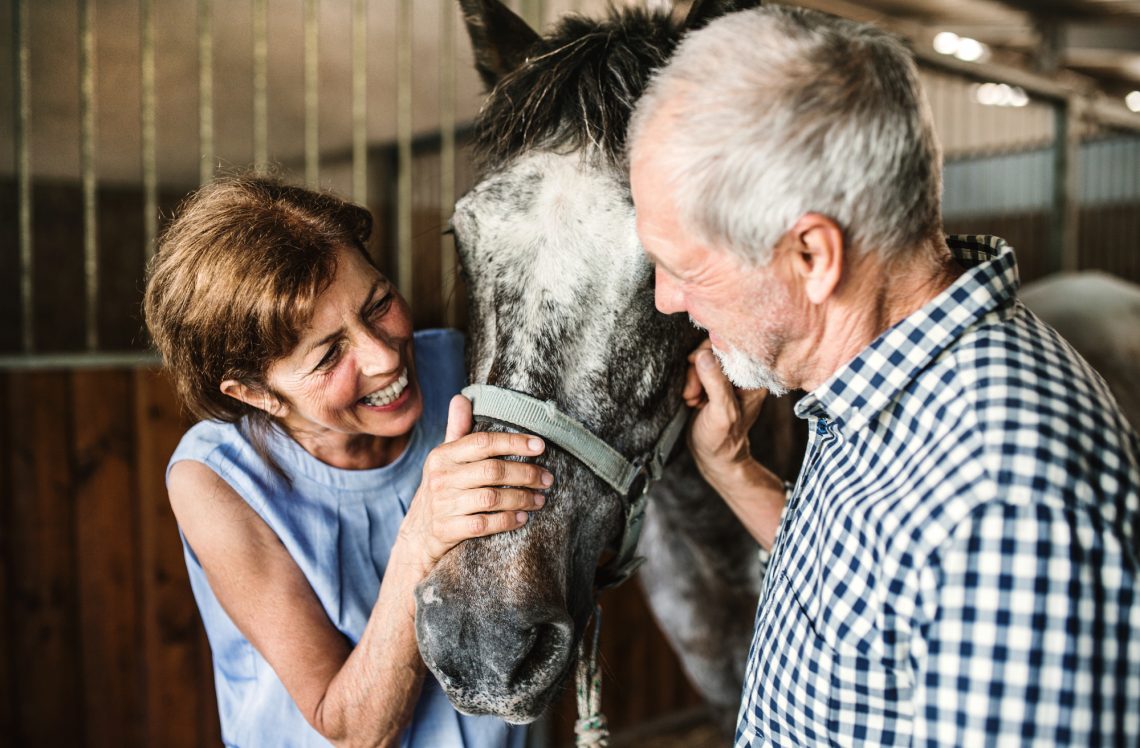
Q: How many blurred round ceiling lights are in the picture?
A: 6